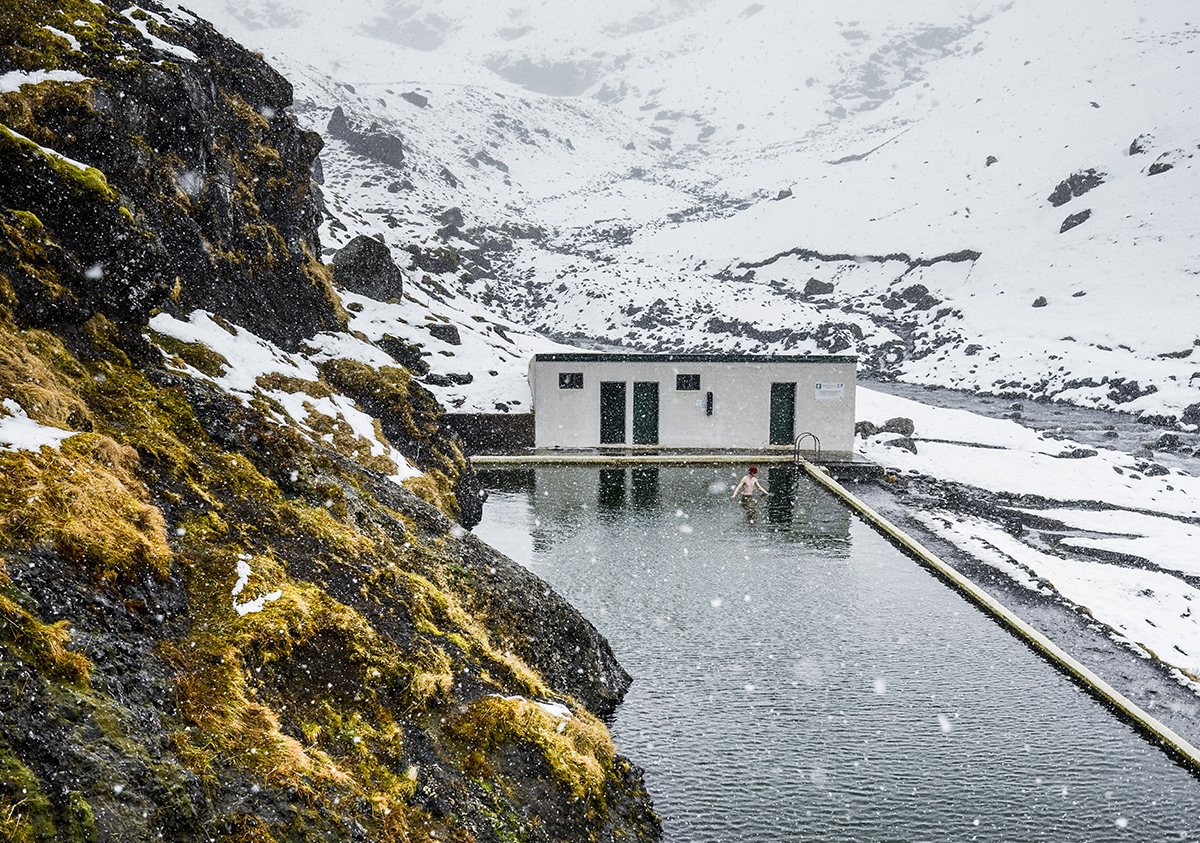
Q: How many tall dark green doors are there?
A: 3